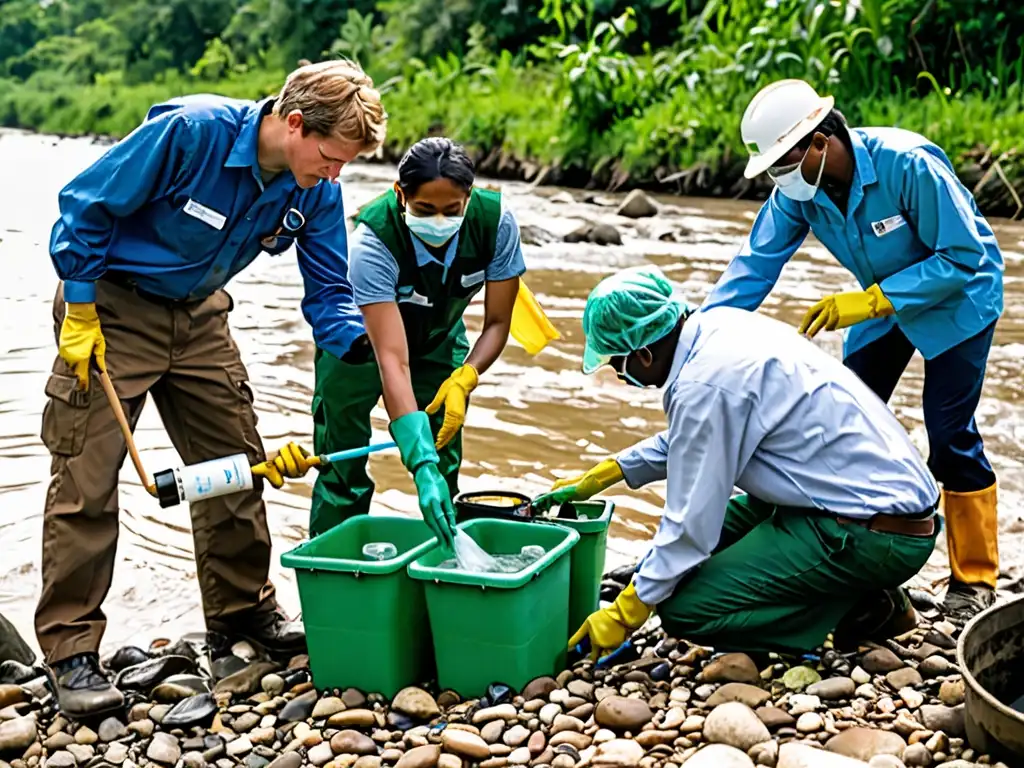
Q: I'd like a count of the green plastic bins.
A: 3